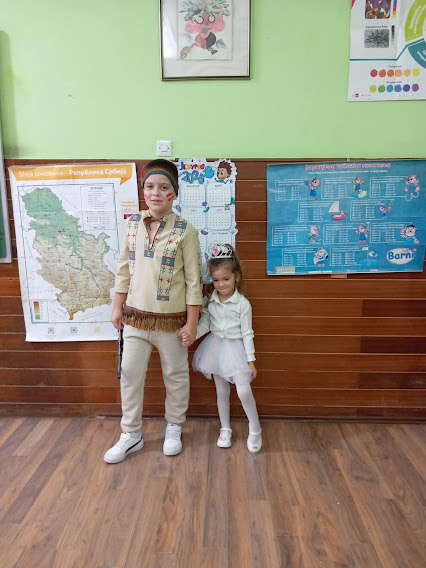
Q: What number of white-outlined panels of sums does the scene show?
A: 10